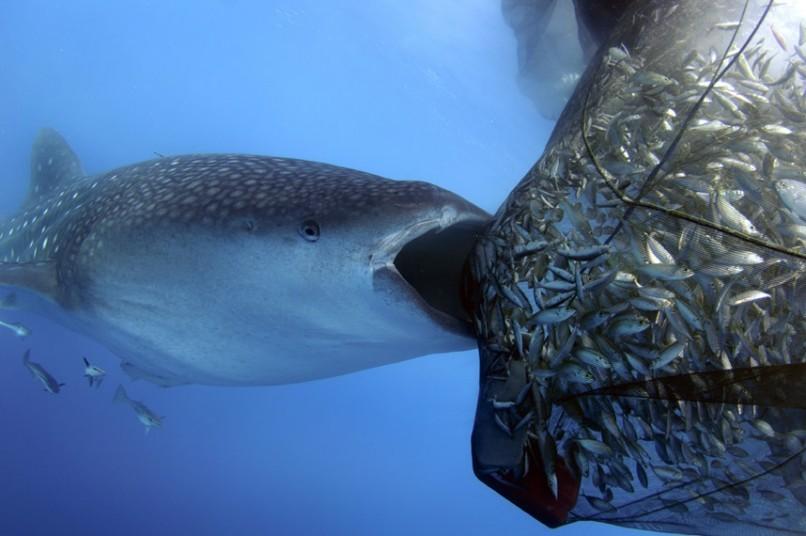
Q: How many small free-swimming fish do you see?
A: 4